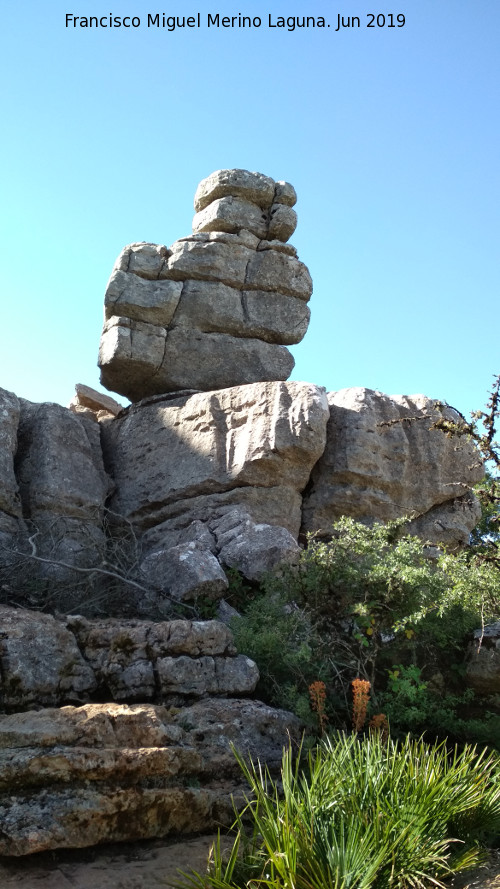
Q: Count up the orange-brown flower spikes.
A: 3